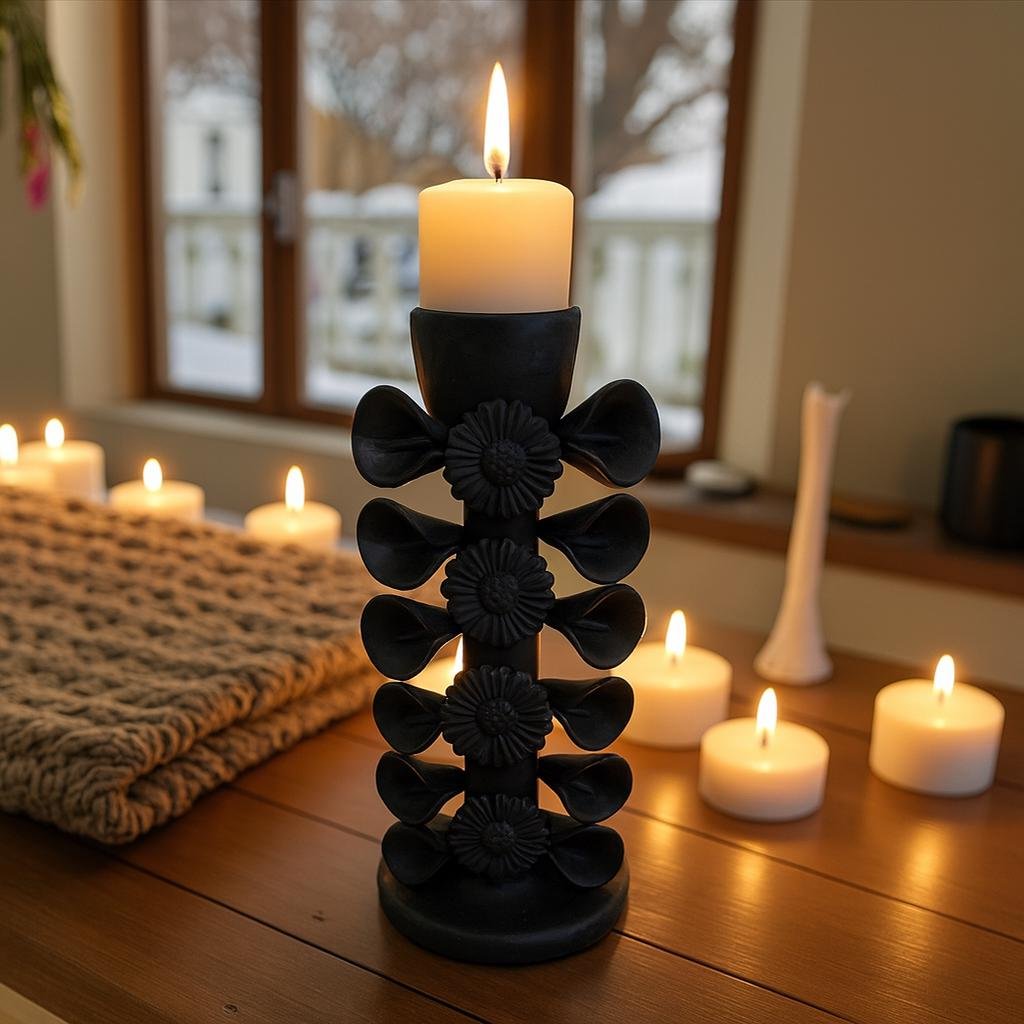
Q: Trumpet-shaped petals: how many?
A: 12